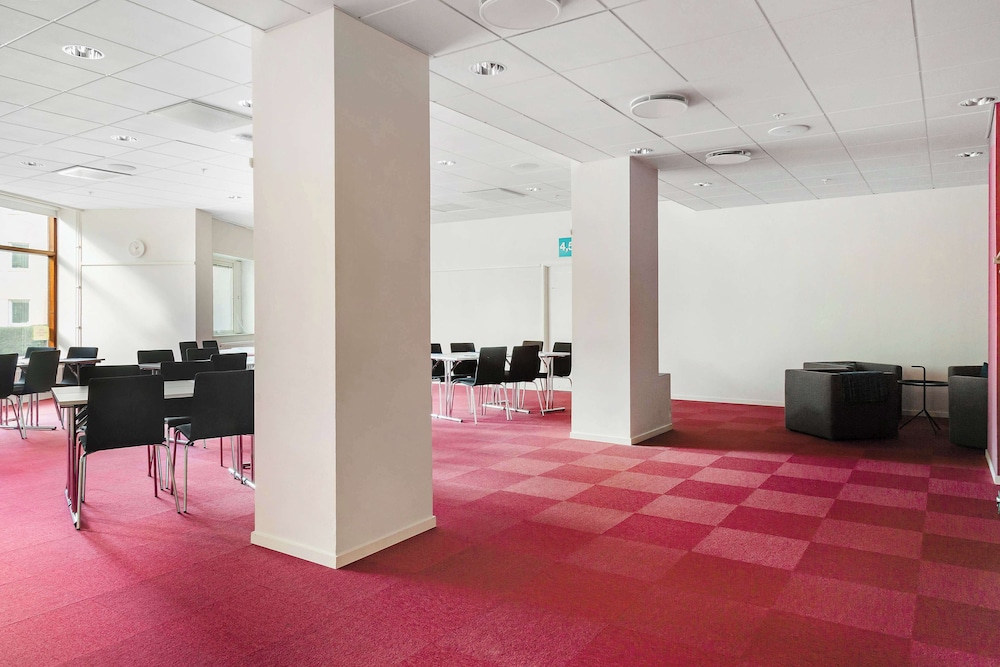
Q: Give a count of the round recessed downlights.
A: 12